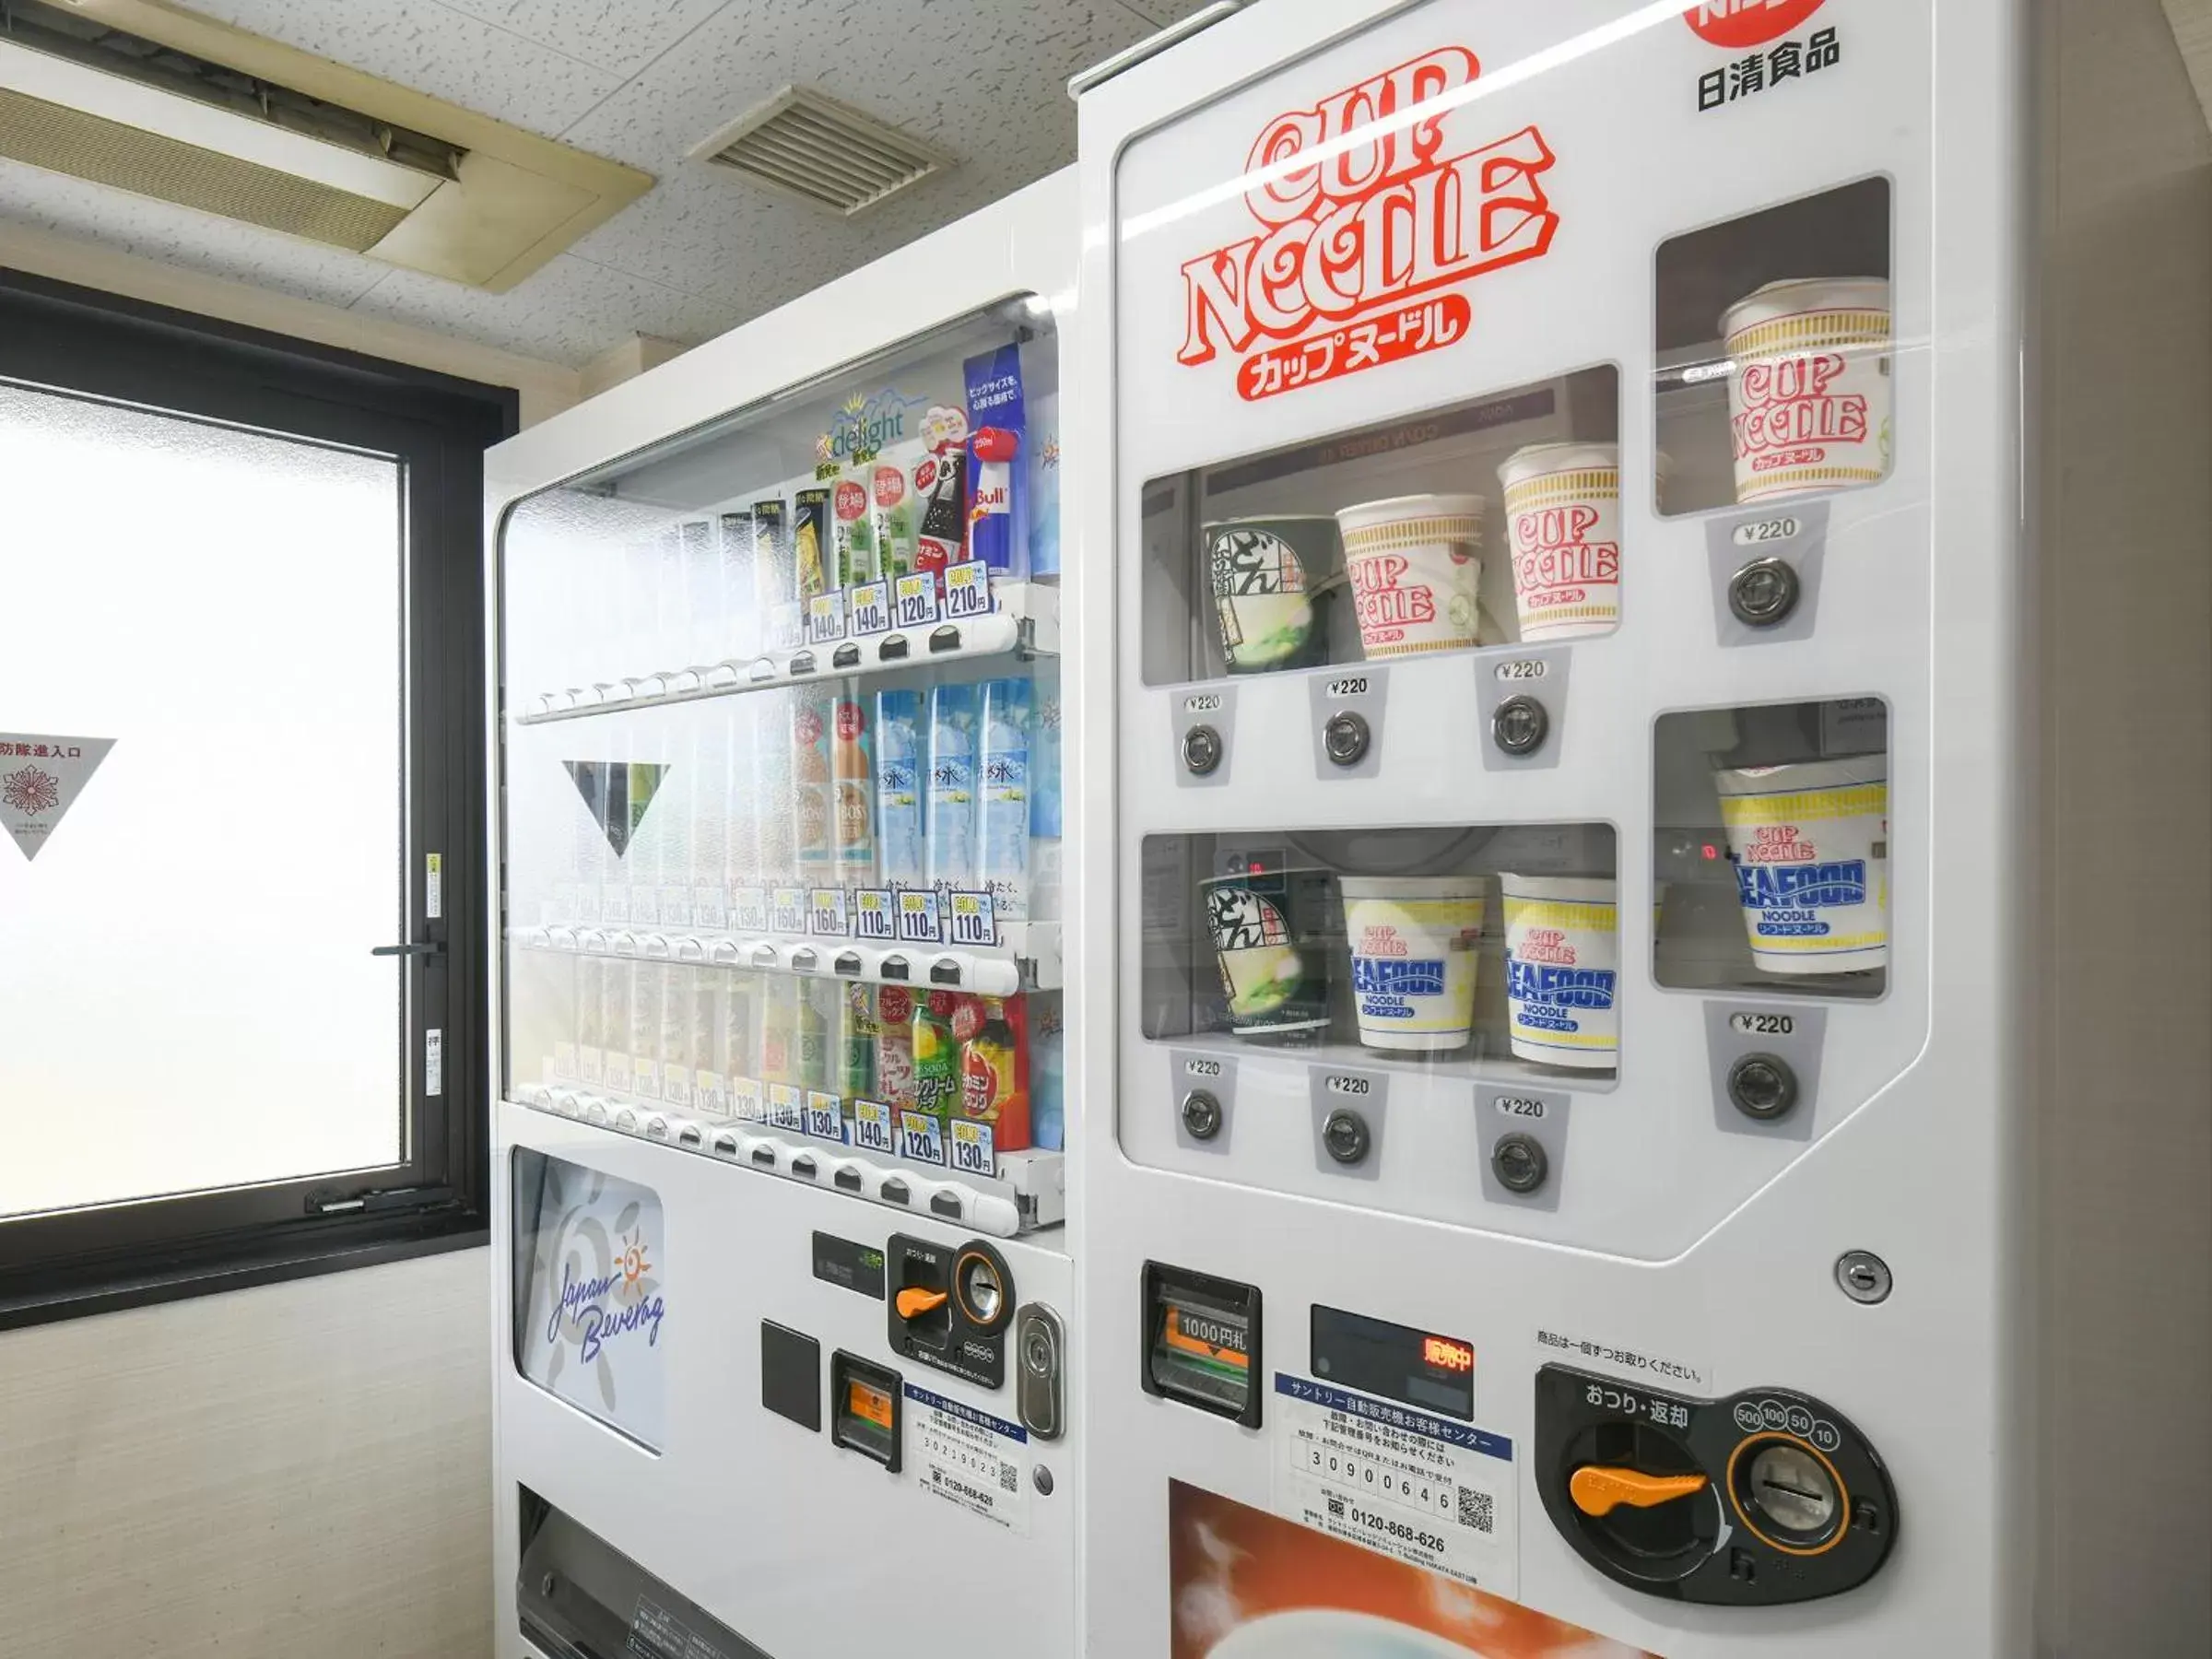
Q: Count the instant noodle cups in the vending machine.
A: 8